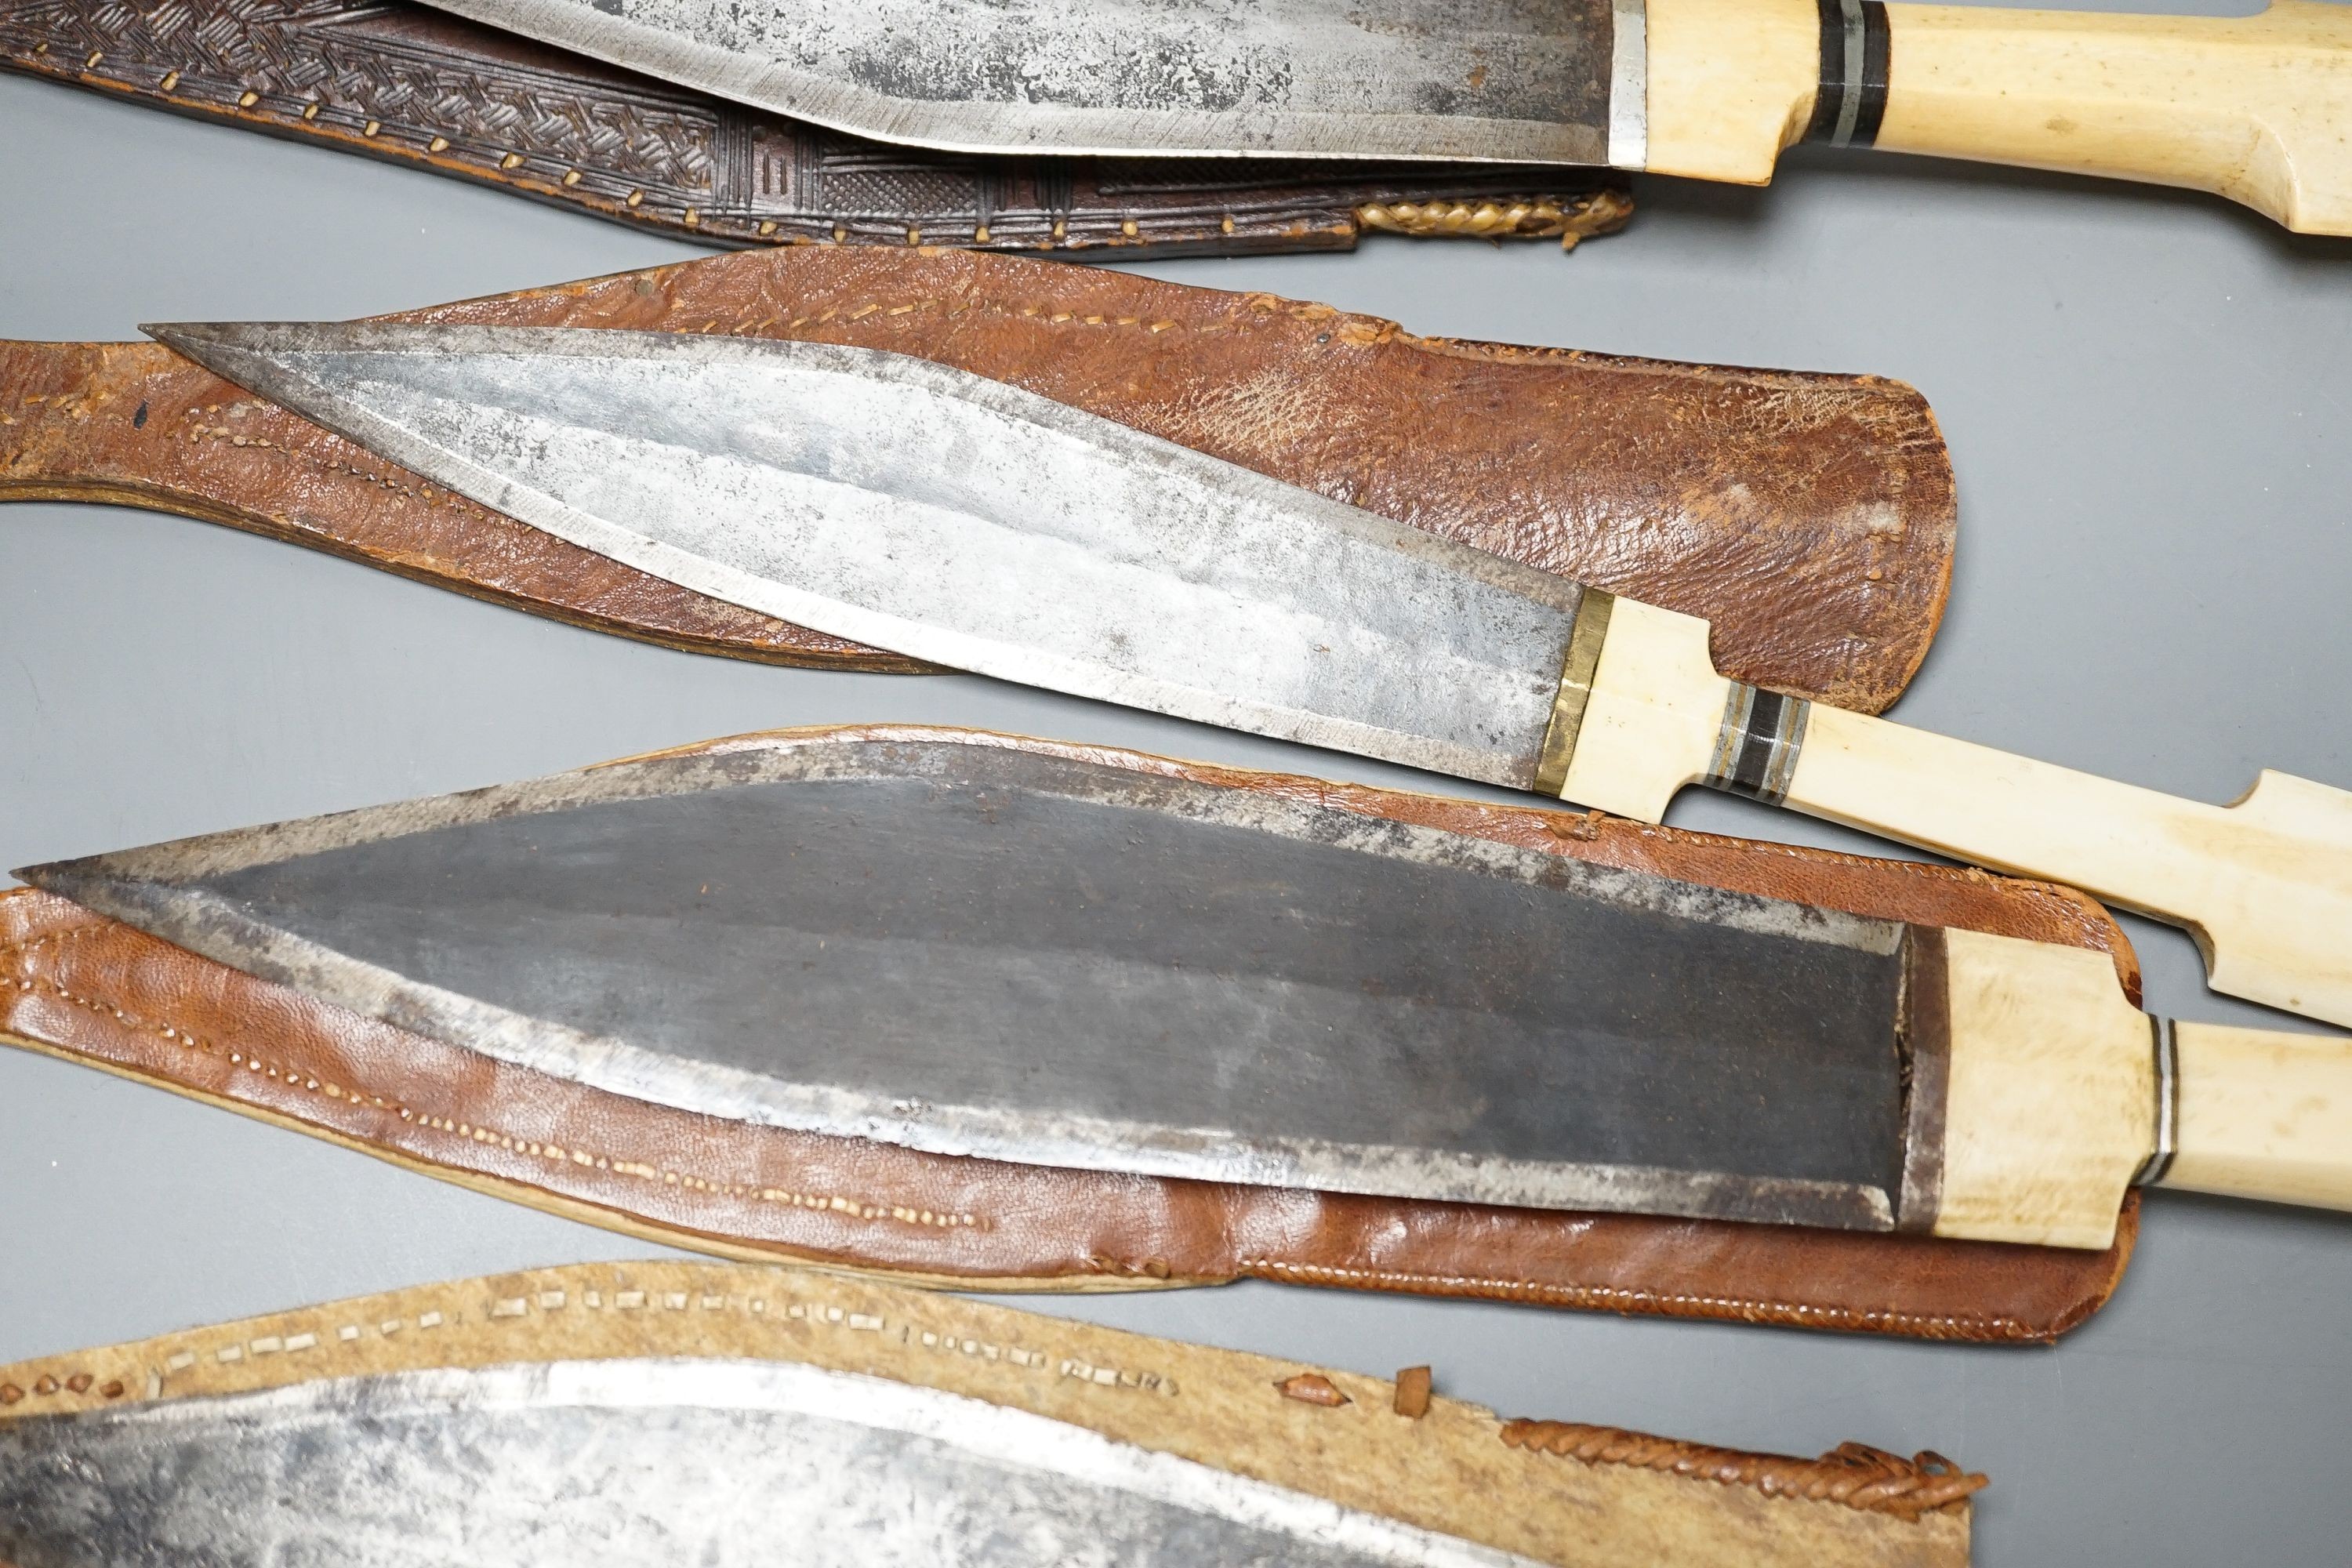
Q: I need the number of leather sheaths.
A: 4